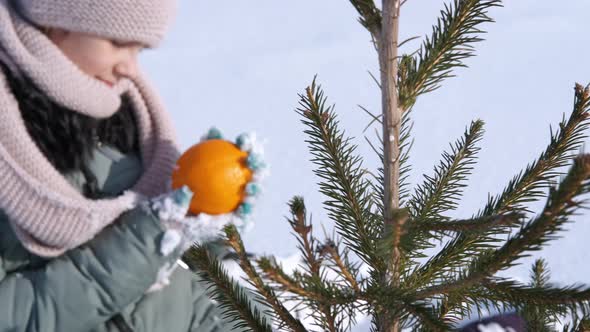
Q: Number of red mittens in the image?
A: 0